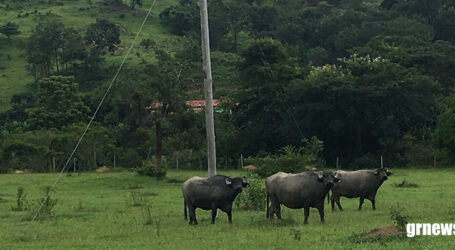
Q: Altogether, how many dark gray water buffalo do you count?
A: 3